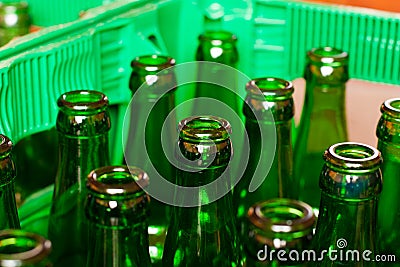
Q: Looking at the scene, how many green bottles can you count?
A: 13